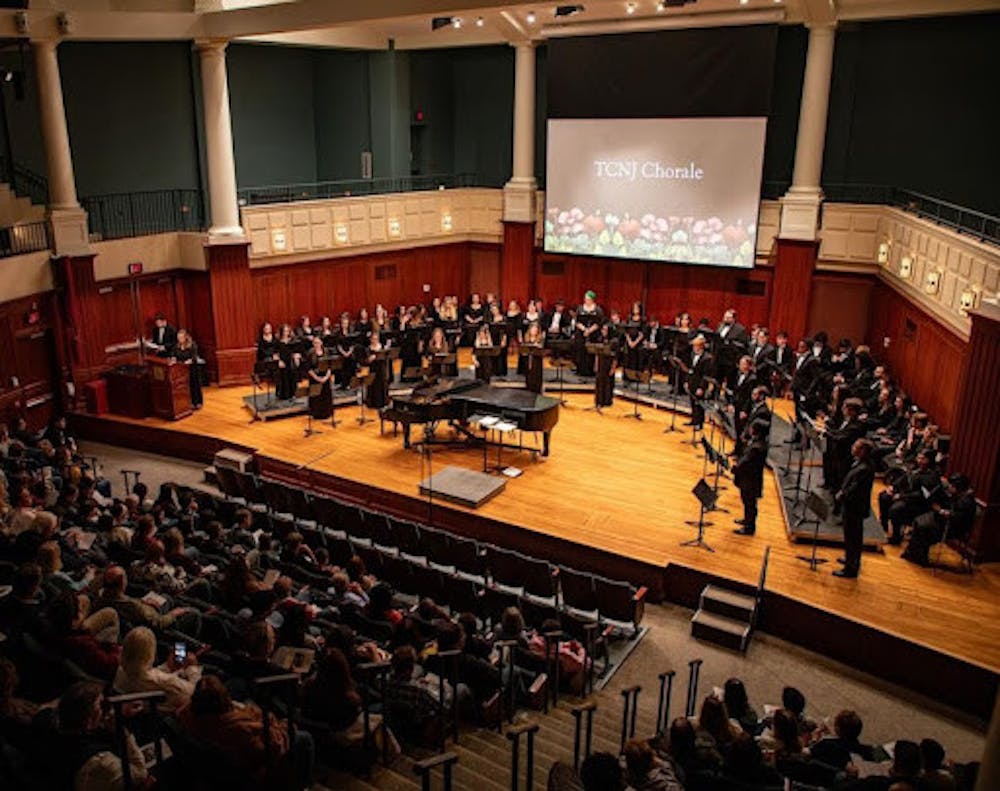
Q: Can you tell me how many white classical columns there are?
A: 4